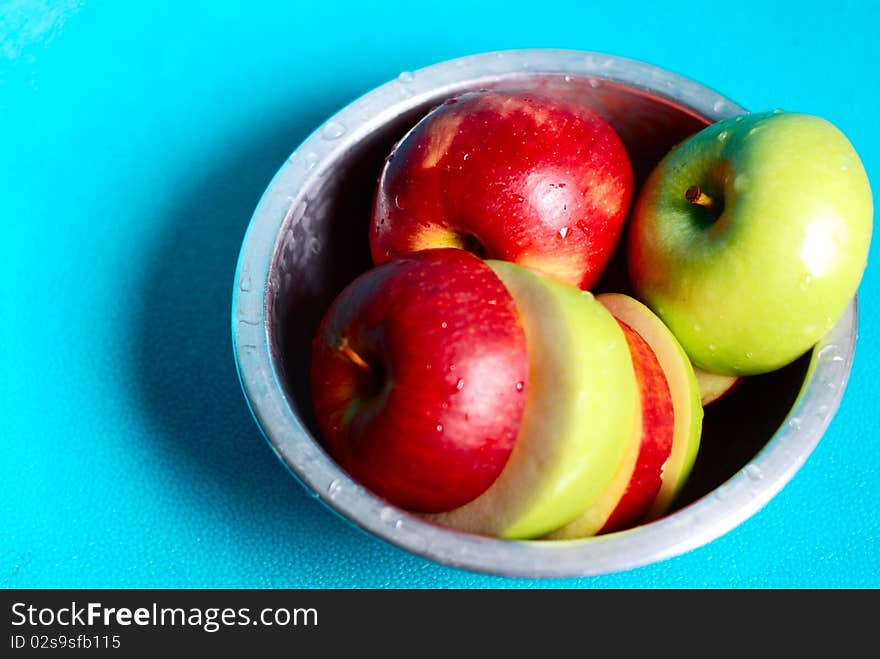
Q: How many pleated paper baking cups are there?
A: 0